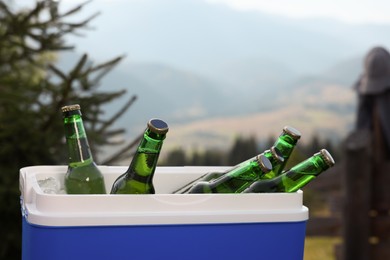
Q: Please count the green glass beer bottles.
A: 6